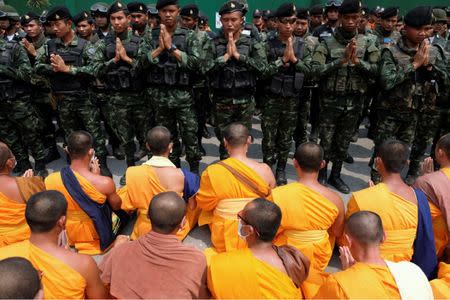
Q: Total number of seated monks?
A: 12